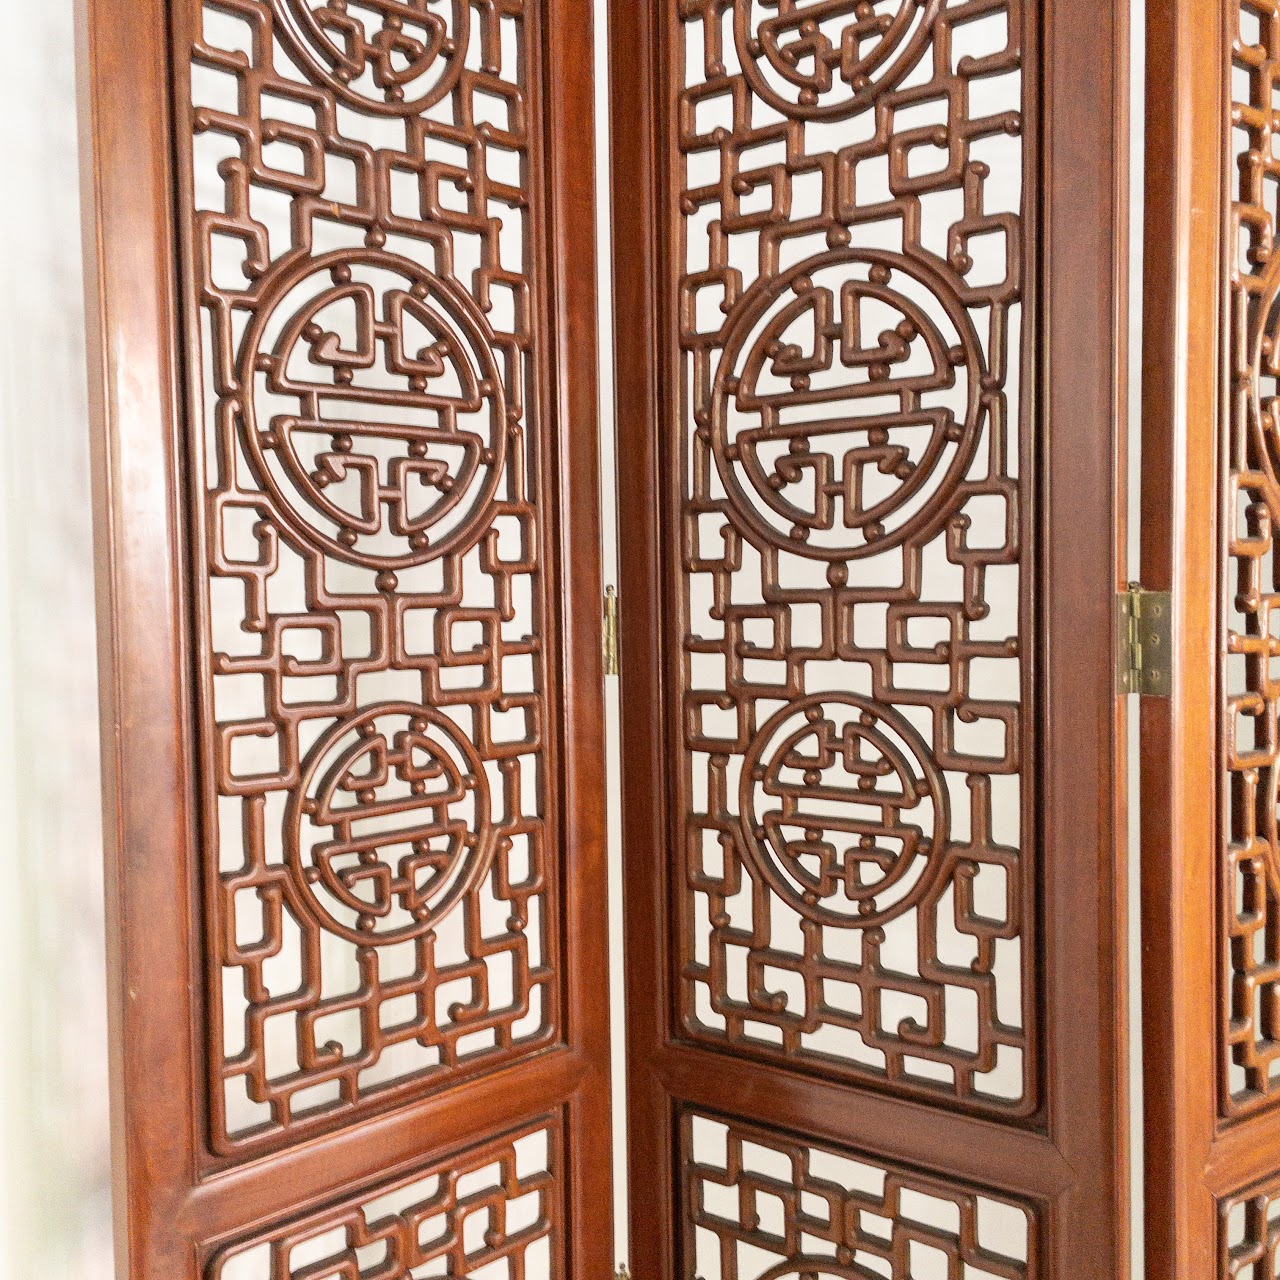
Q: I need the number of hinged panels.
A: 3